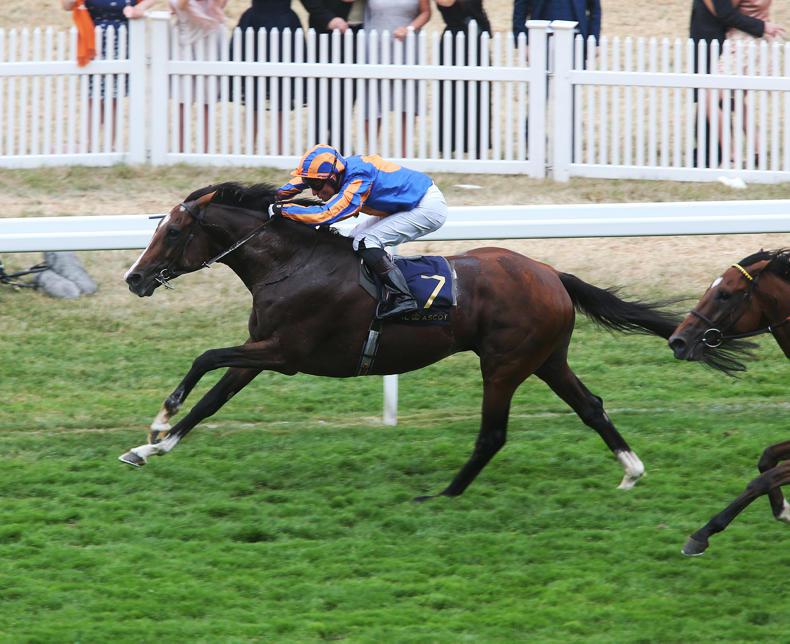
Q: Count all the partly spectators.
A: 9